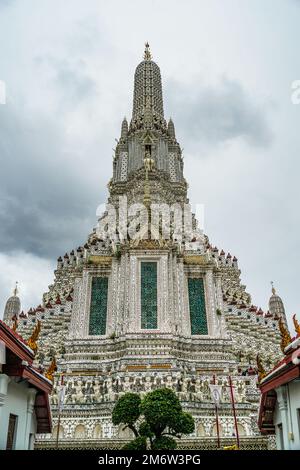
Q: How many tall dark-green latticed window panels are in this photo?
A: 3